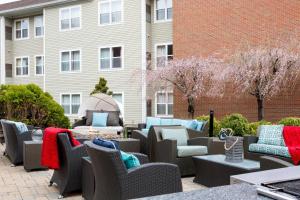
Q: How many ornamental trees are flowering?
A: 2